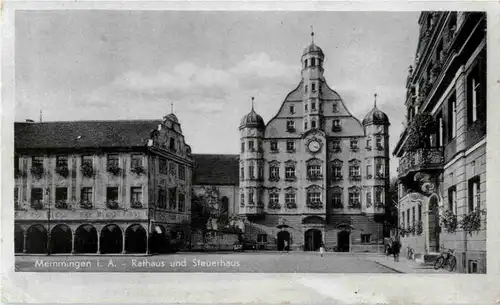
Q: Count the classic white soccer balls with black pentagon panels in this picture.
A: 0